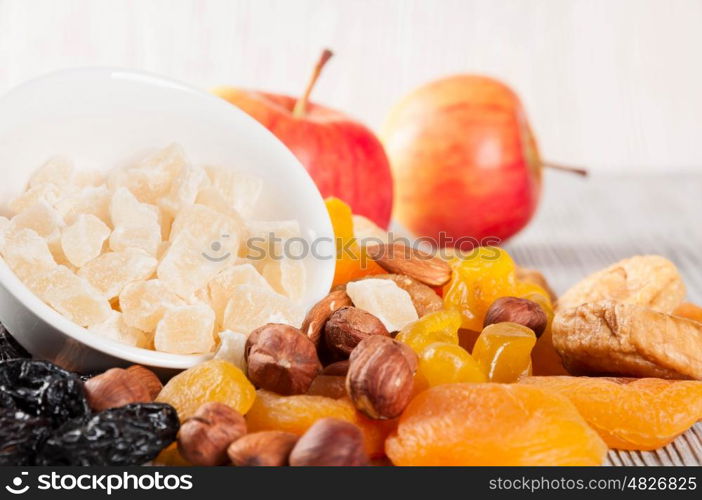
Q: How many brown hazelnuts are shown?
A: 7